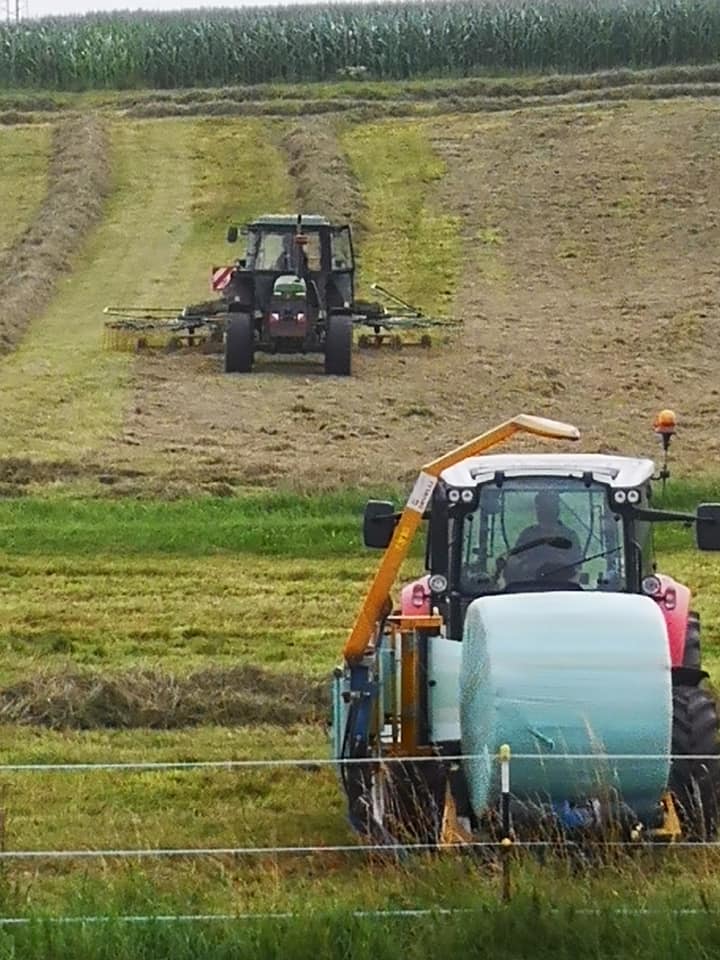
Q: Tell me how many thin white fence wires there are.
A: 3